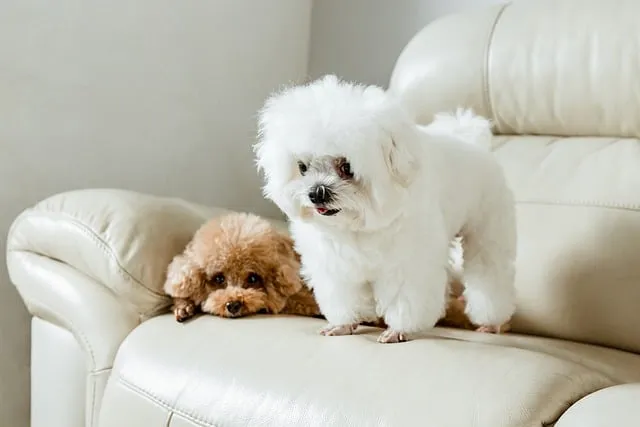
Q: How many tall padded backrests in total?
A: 1